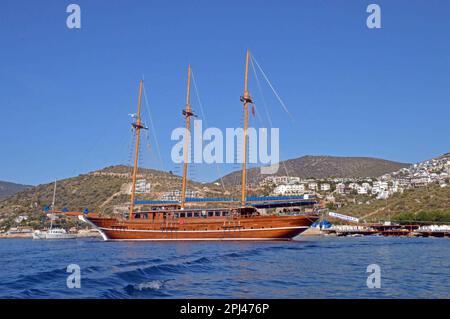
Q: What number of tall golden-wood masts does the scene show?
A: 3